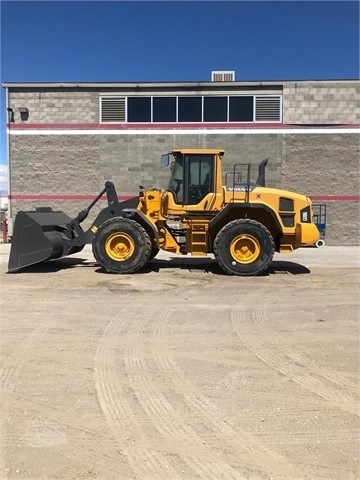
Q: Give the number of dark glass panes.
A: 5